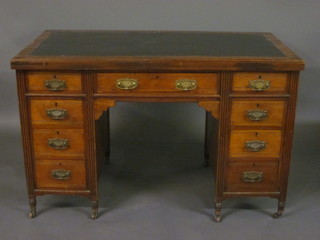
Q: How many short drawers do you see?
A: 8